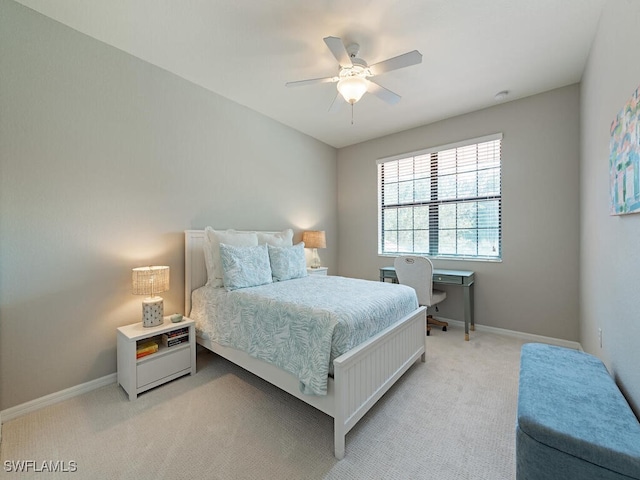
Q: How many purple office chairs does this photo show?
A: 0